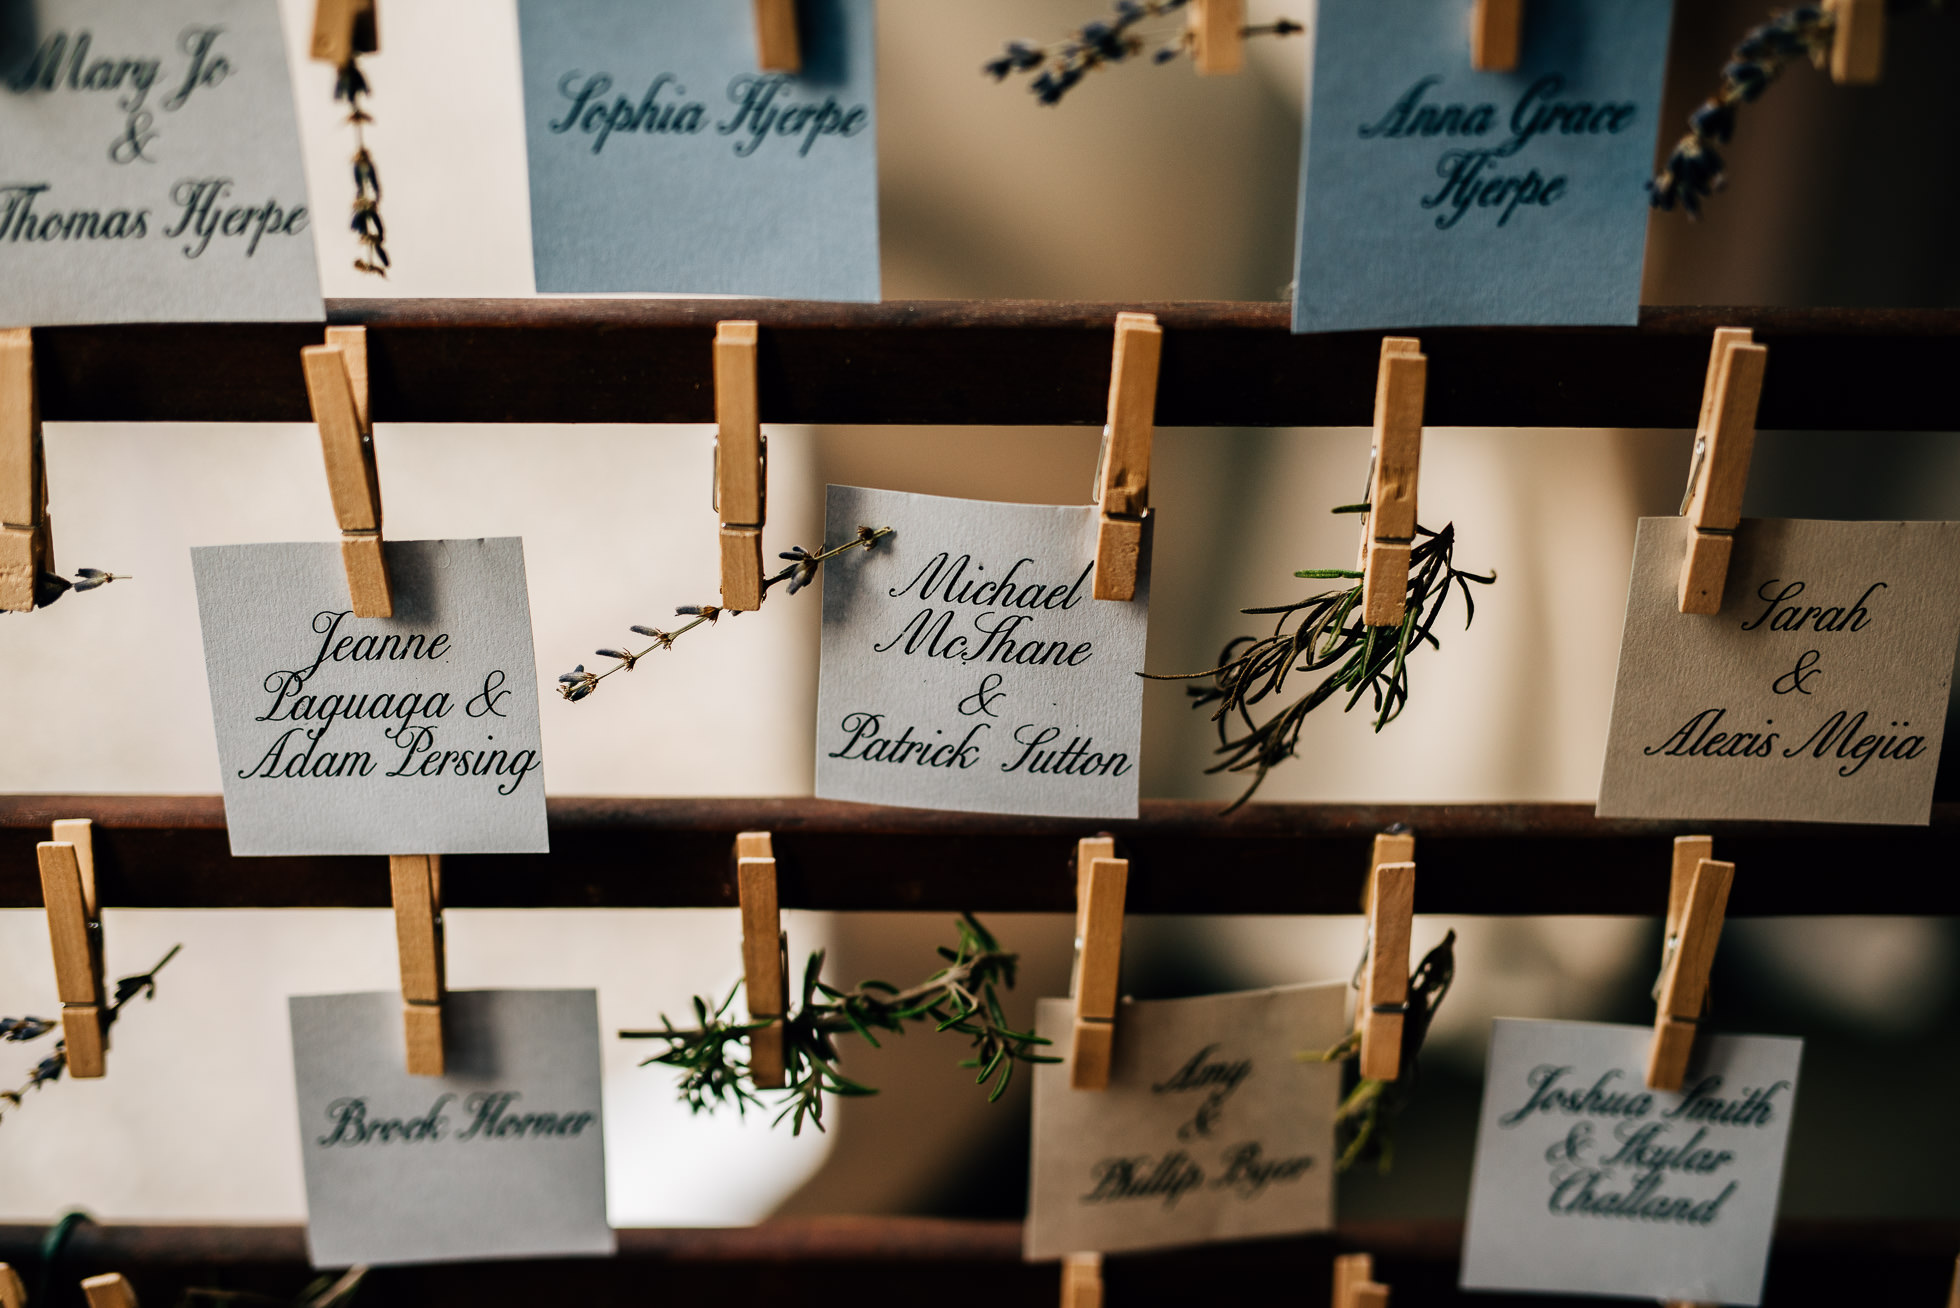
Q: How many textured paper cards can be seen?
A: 9